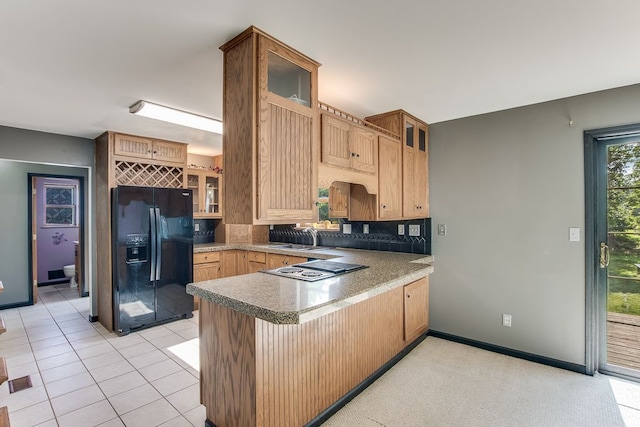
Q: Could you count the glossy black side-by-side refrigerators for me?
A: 1